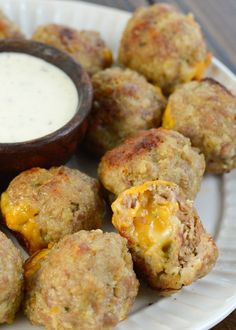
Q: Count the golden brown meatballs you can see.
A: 10